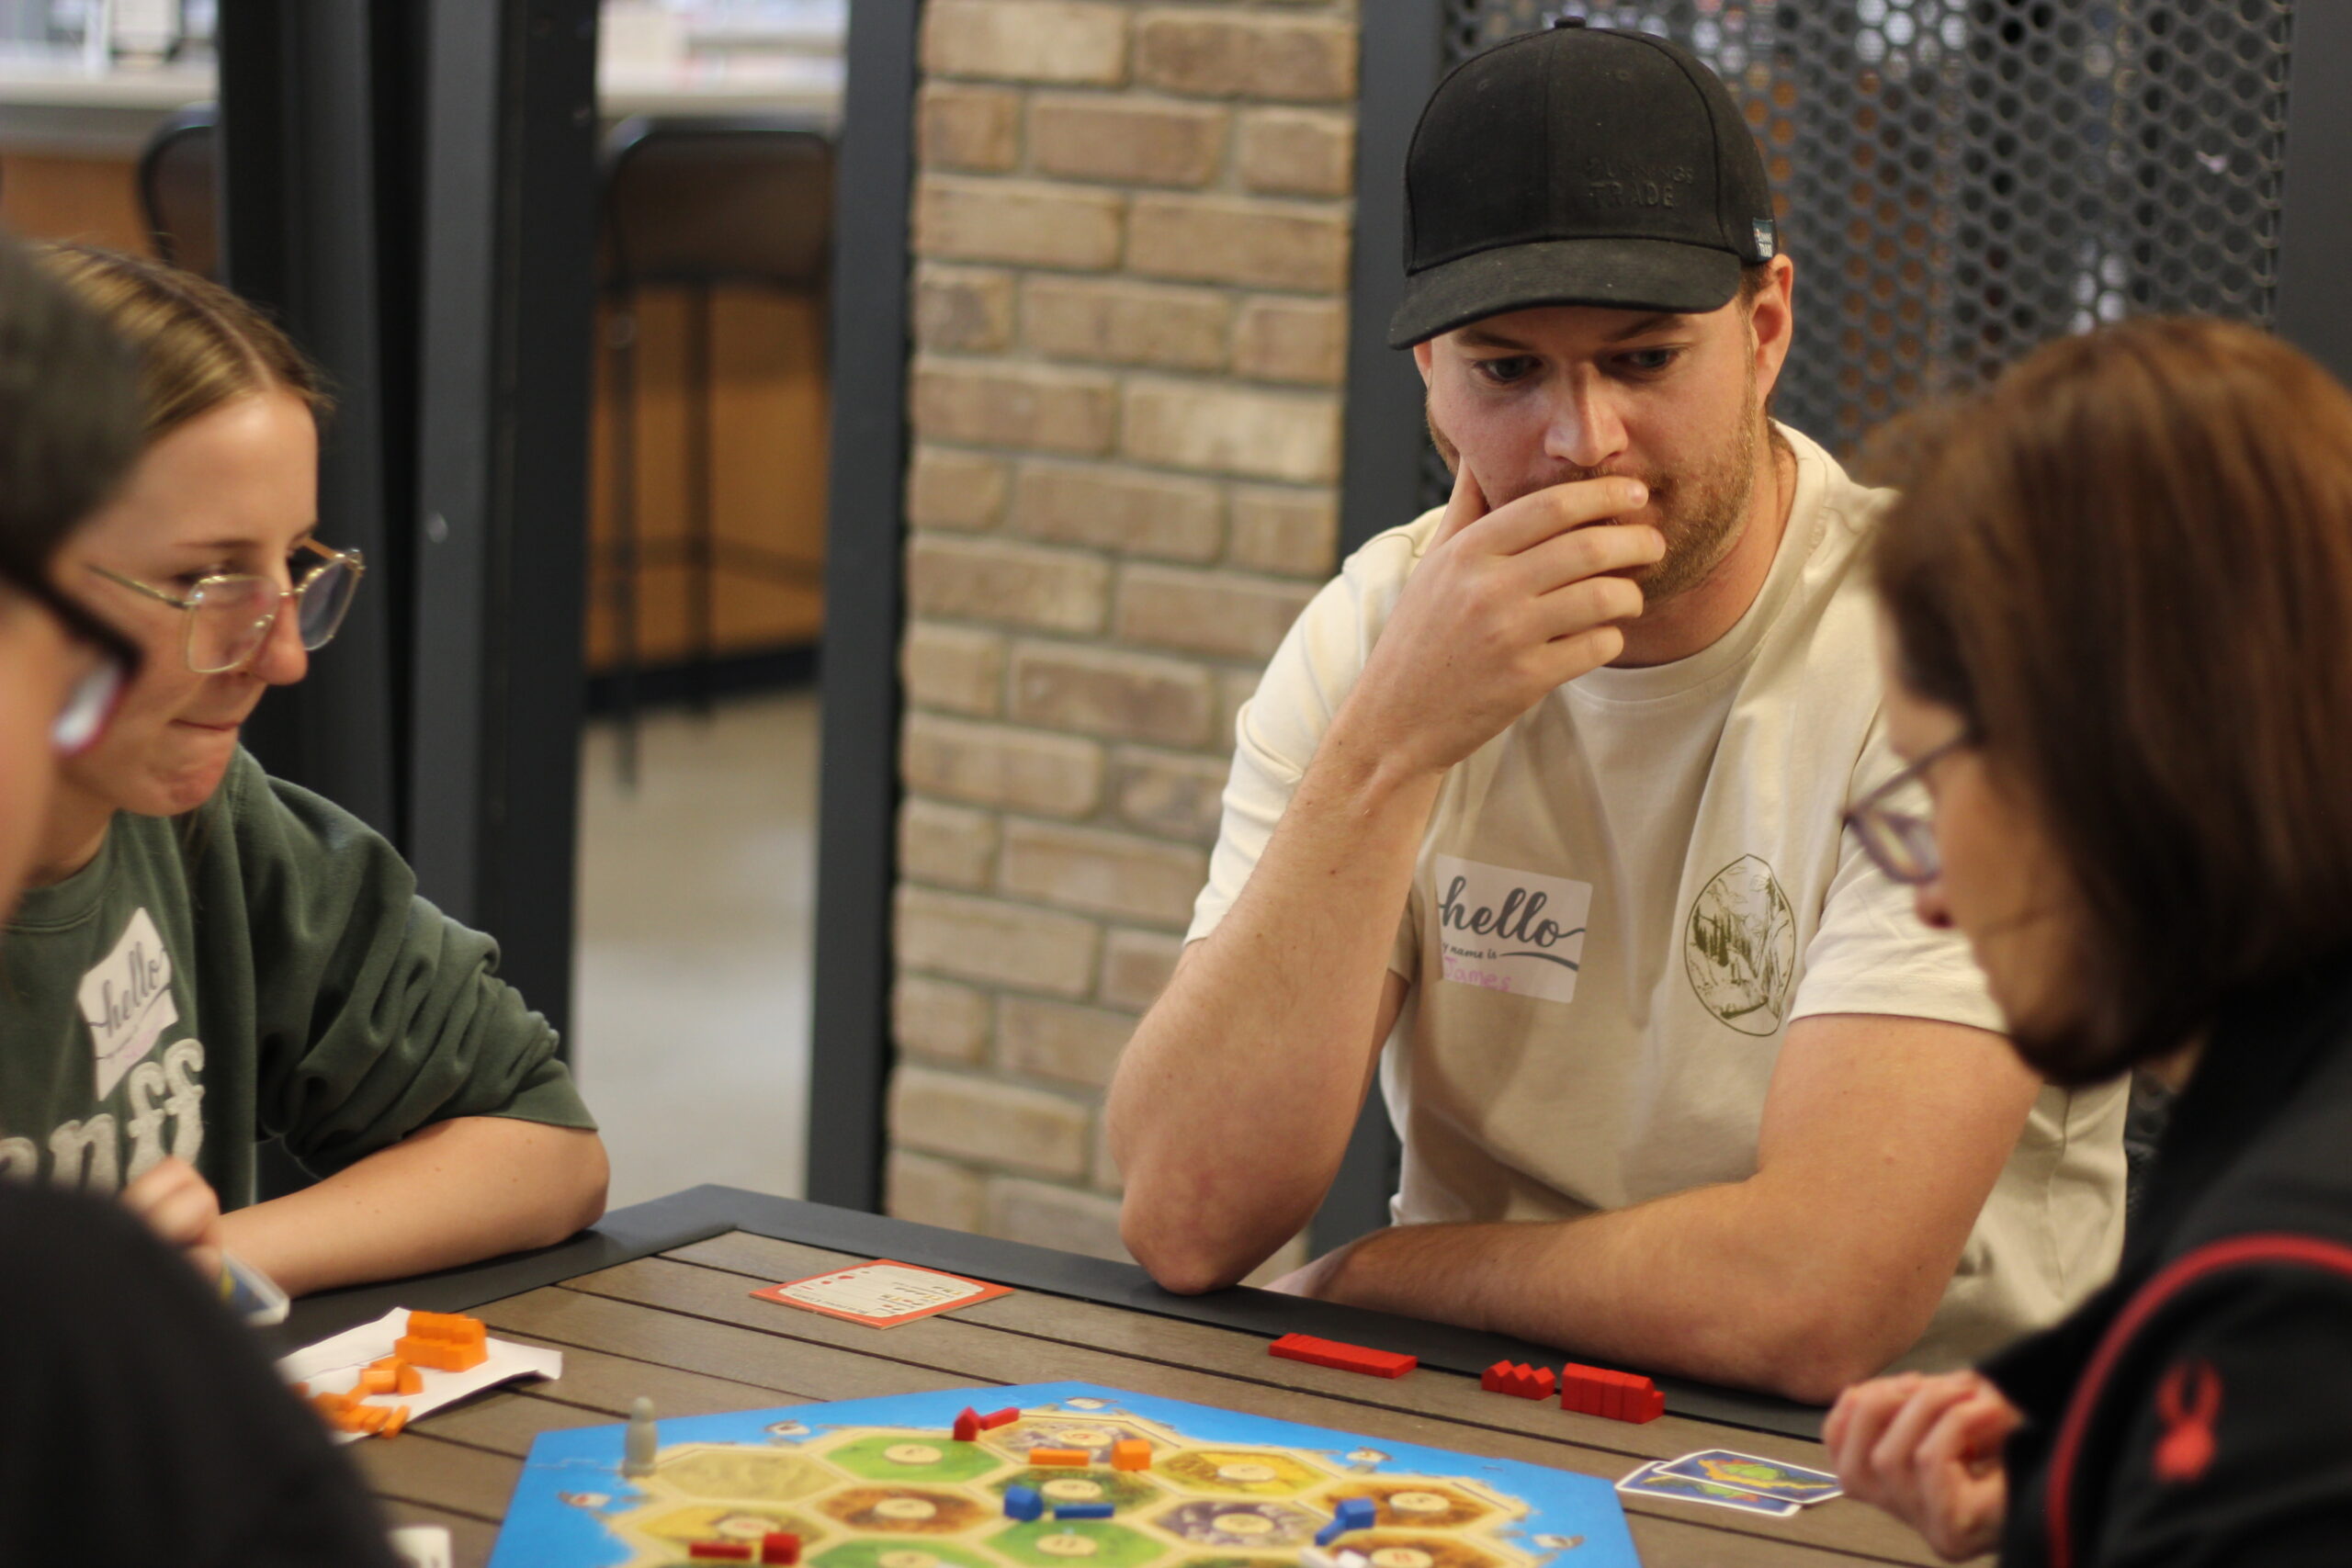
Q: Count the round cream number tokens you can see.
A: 11